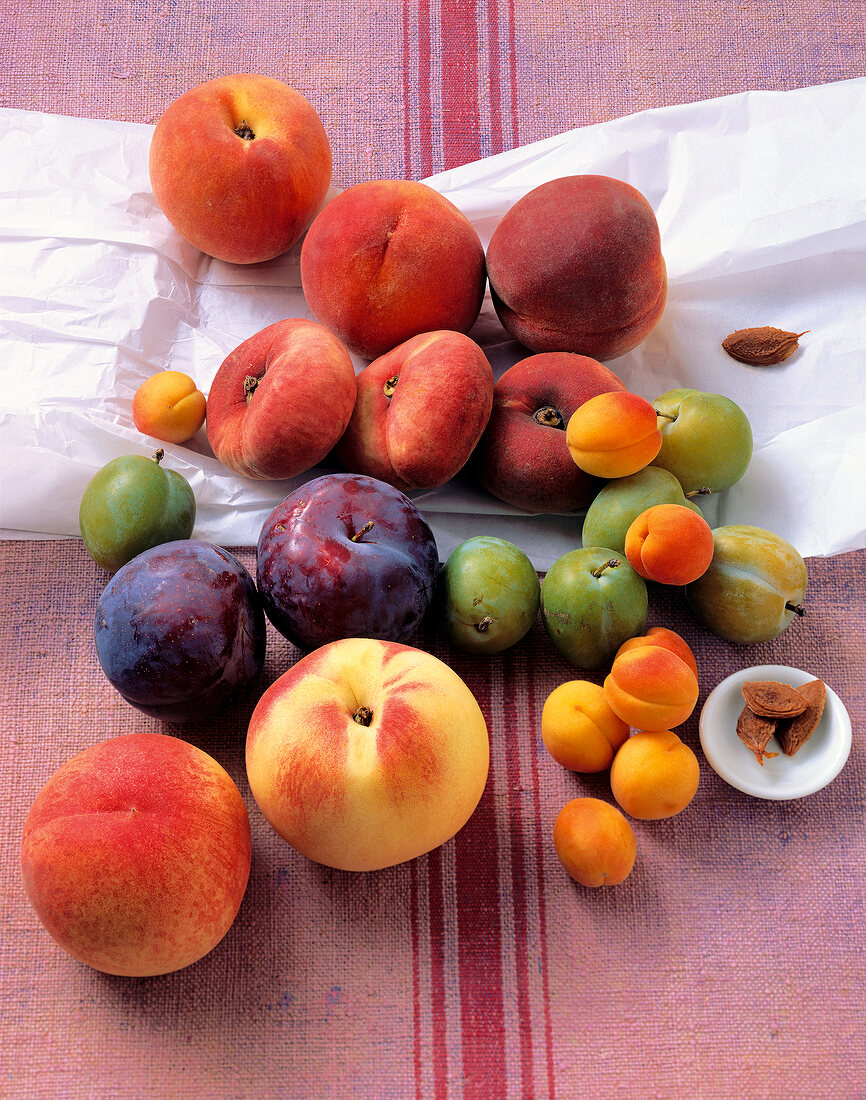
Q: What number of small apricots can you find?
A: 8